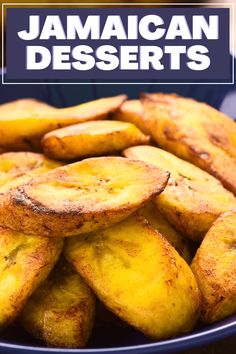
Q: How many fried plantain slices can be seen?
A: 12